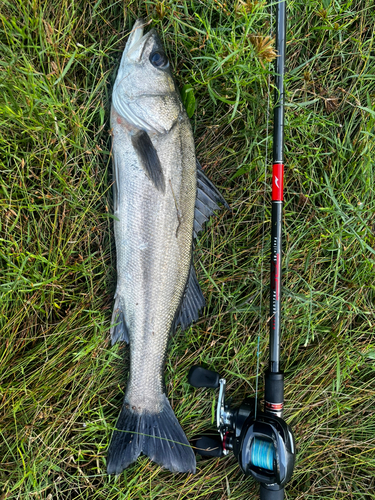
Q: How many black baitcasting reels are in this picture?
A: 1